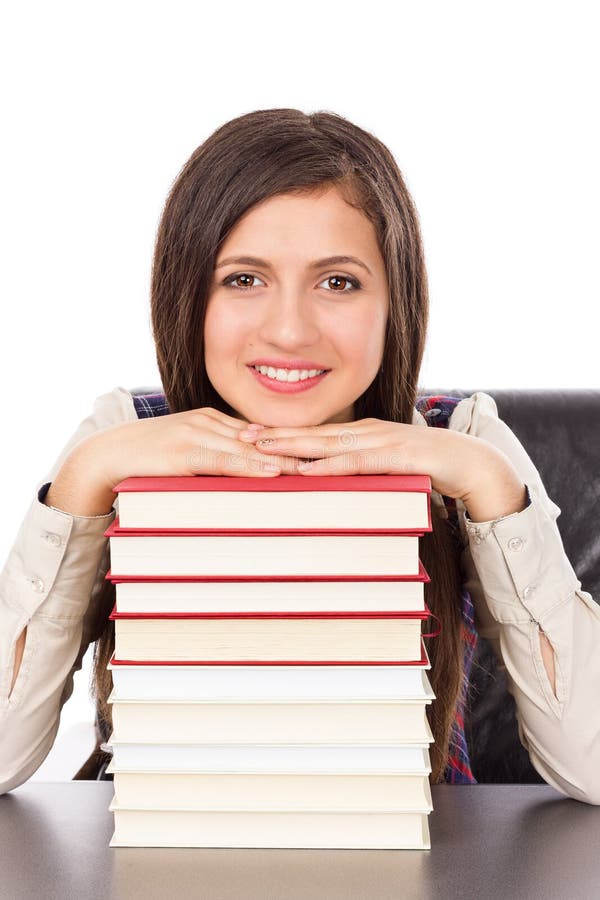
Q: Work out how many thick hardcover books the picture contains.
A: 9